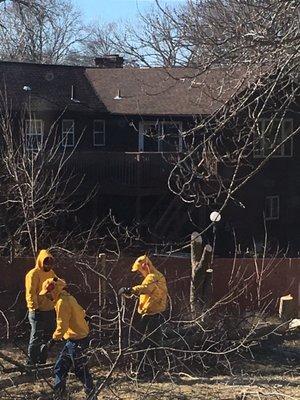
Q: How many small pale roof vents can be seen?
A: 3